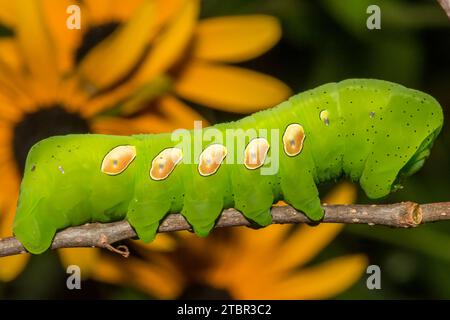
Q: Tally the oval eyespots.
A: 5